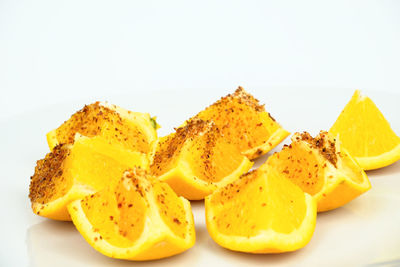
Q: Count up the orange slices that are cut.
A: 8